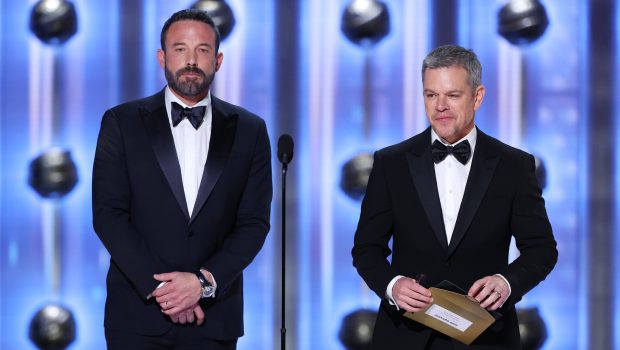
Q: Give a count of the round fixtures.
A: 10